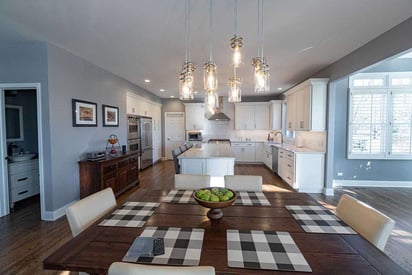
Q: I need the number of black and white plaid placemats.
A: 6